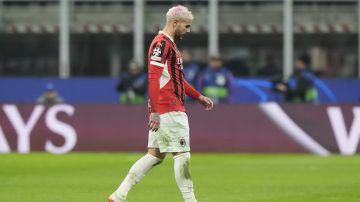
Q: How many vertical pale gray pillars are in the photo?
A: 4